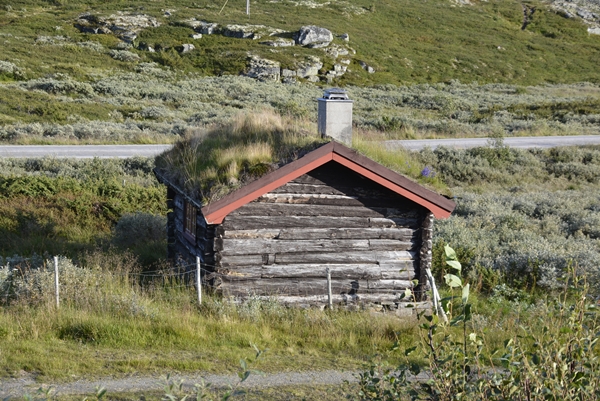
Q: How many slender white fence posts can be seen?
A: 4